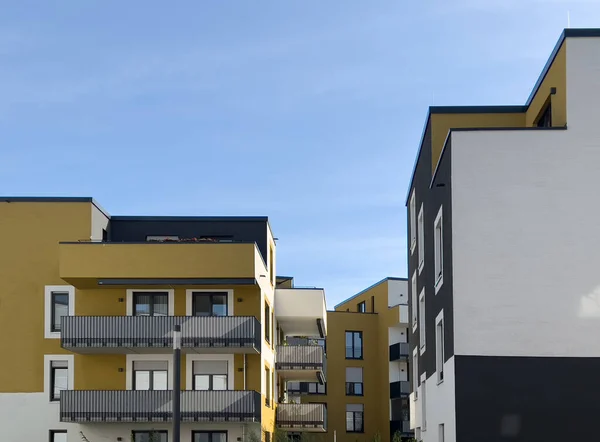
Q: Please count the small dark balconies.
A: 3